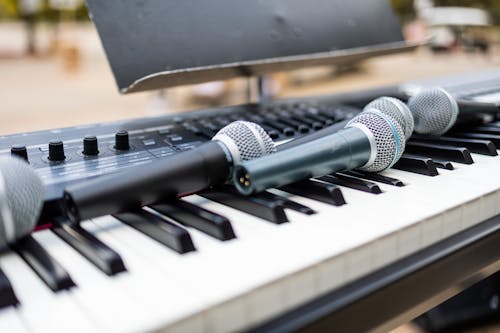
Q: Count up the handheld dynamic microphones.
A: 5